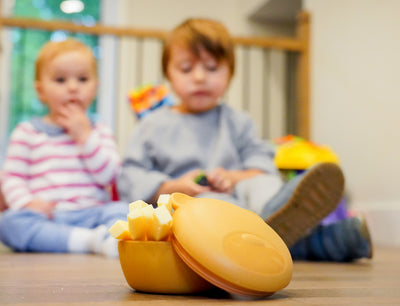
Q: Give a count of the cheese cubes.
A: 6